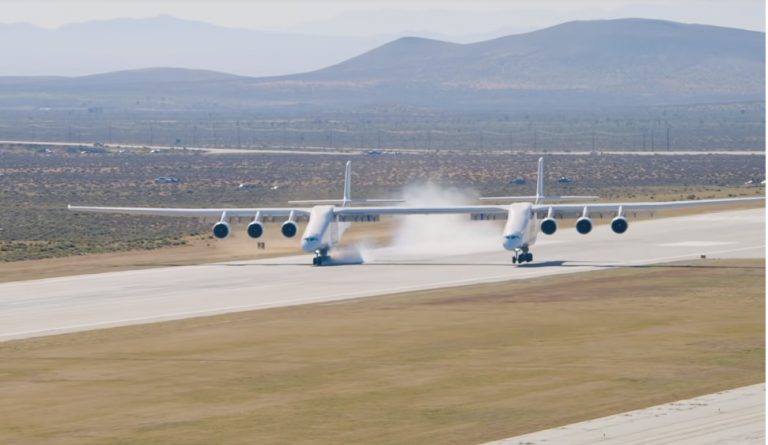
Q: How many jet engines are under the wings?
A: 6